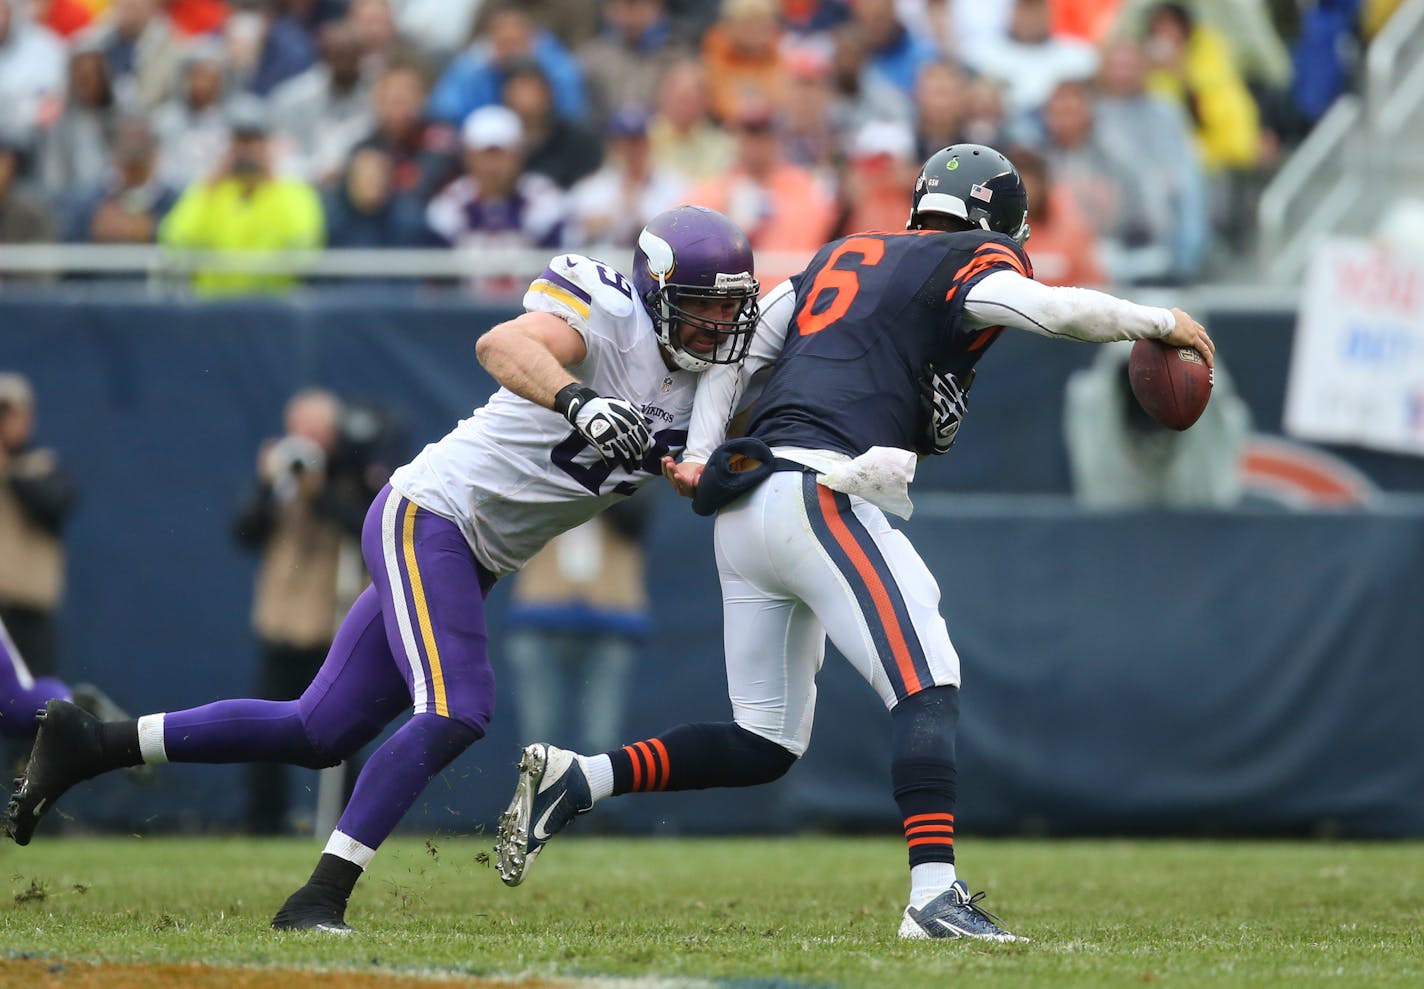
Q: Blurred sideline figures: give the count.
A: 3